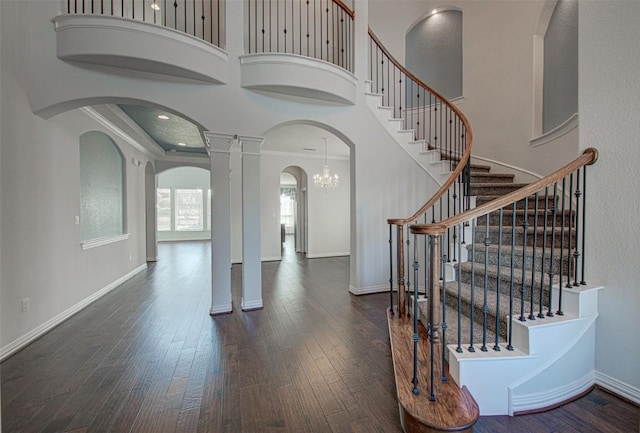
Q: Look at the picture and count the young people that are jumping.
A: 0